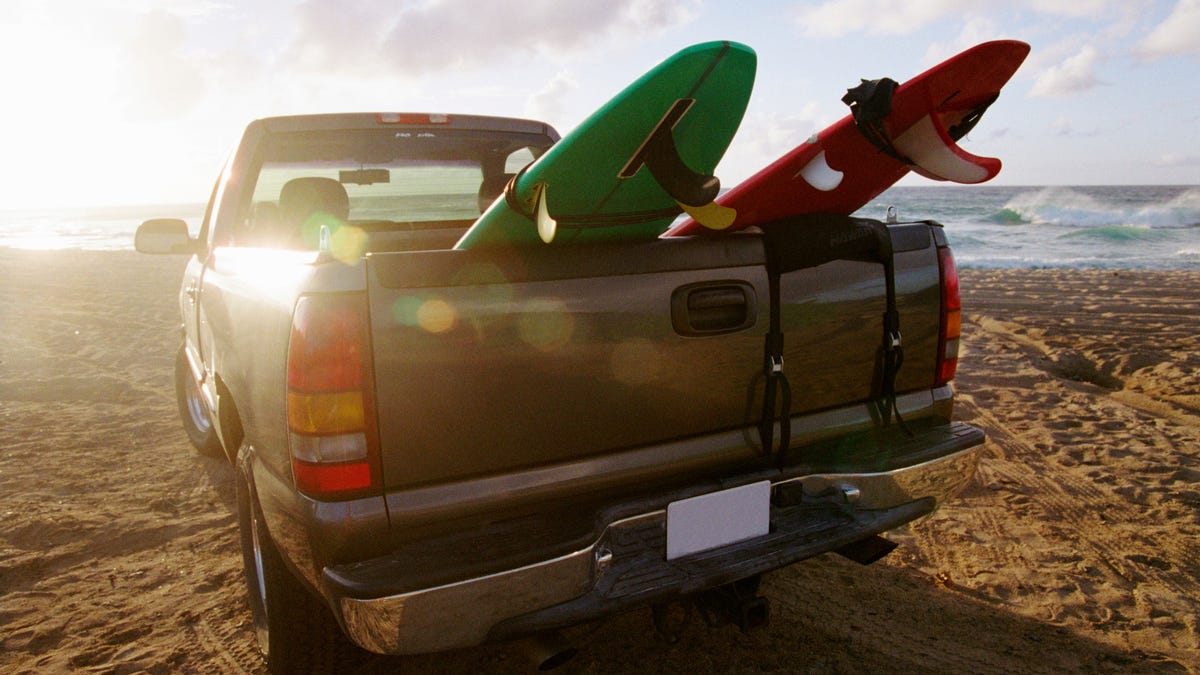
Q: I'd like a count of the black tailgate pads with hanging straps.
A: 1